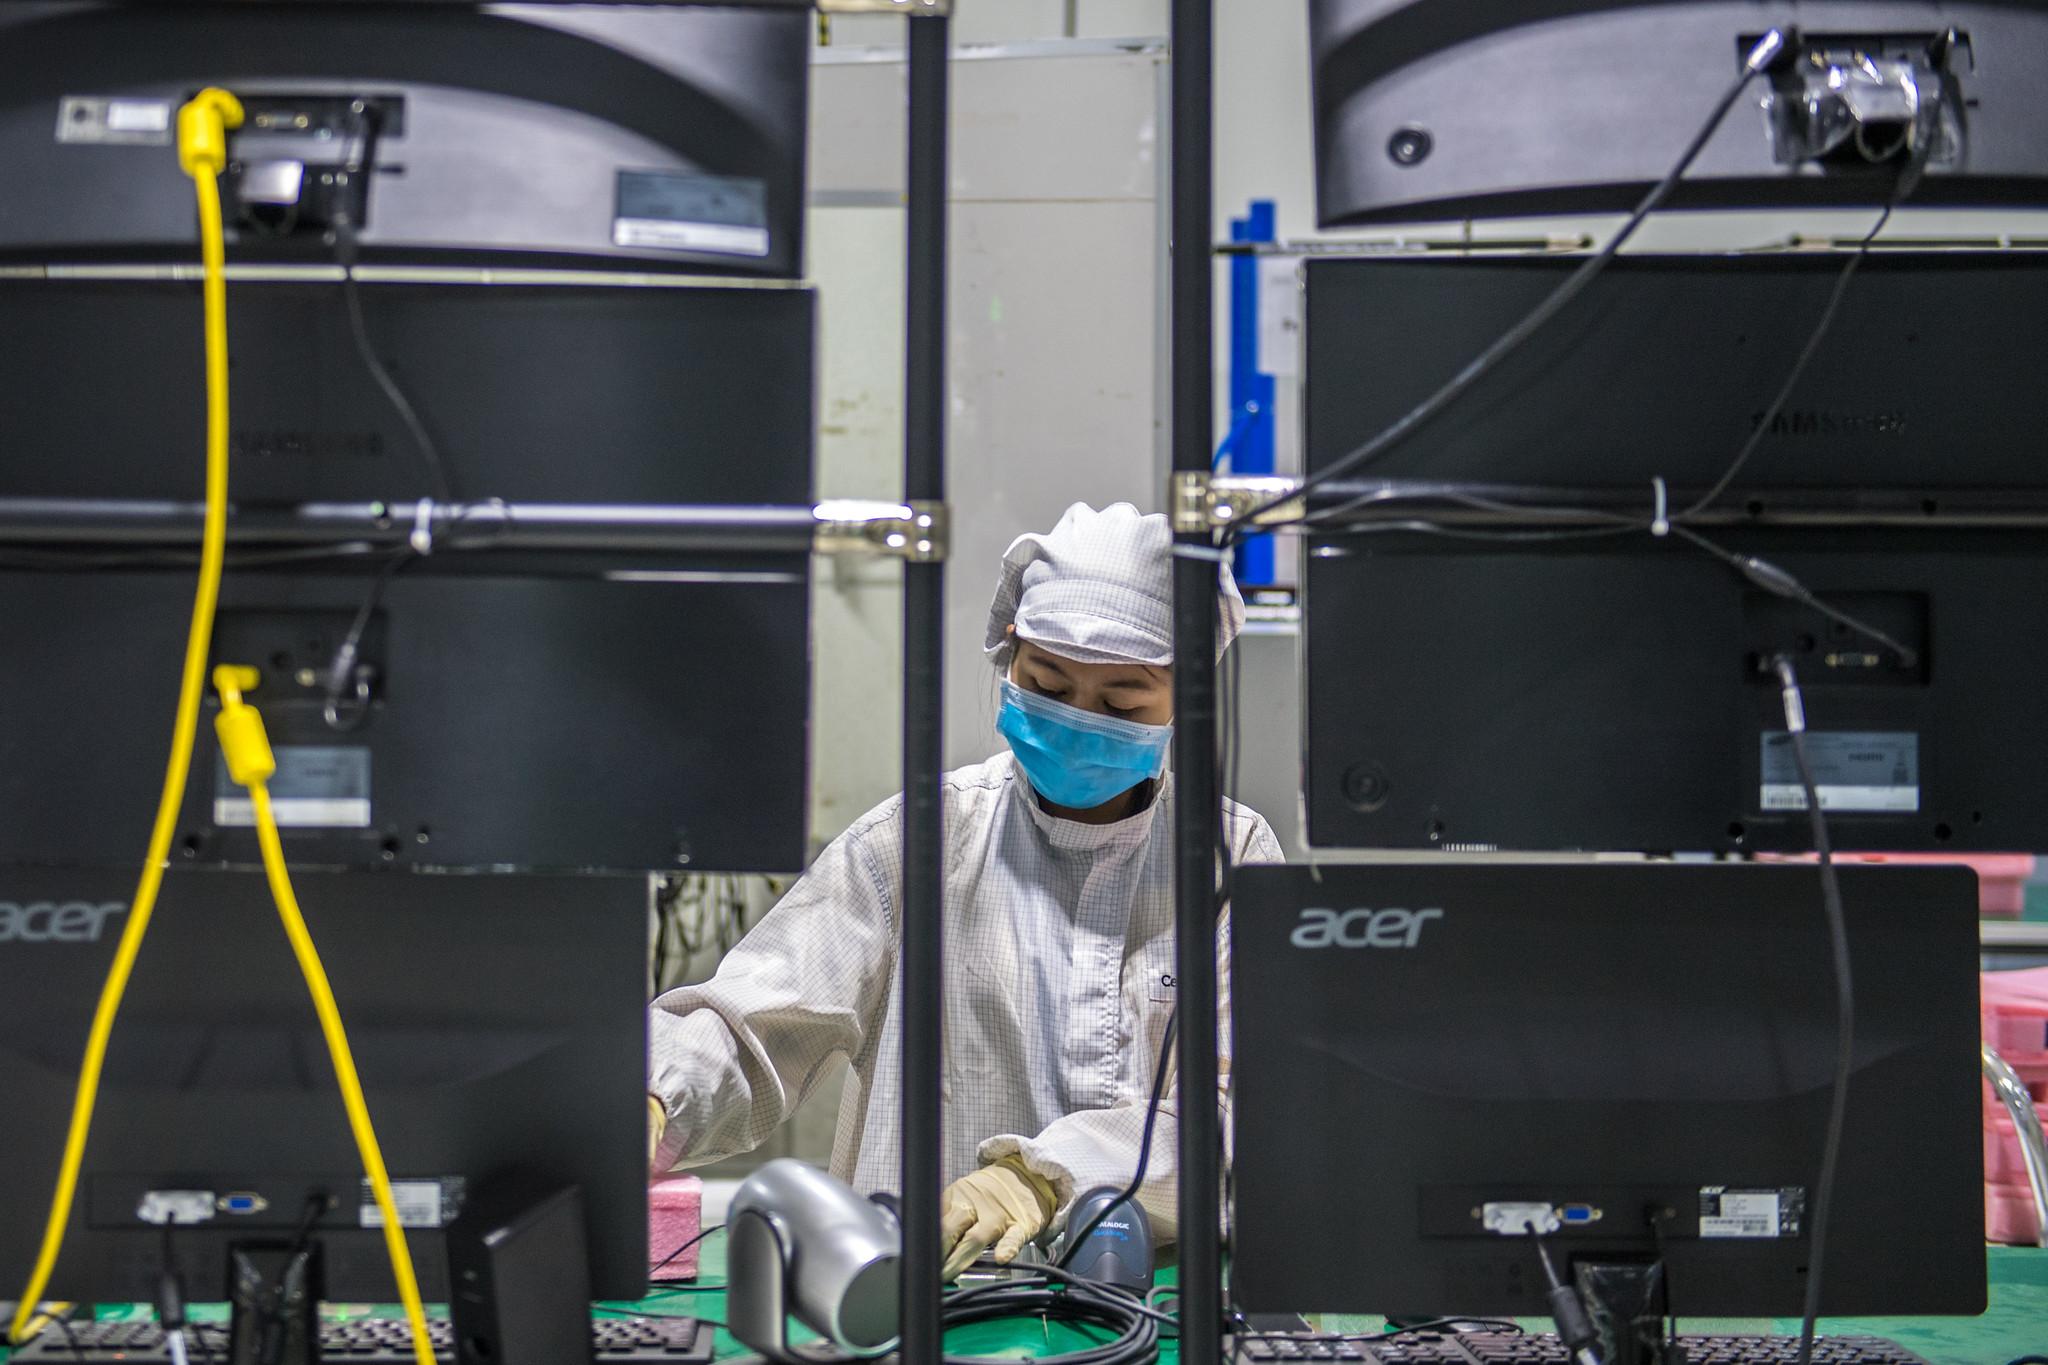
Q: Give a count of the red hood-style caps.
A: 0